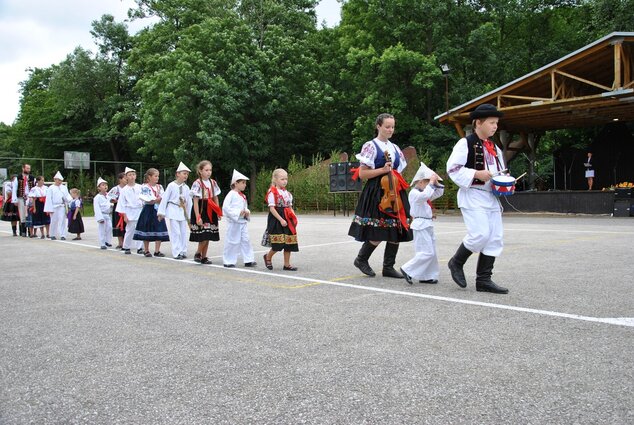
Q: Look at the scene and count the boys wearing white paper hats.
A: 6